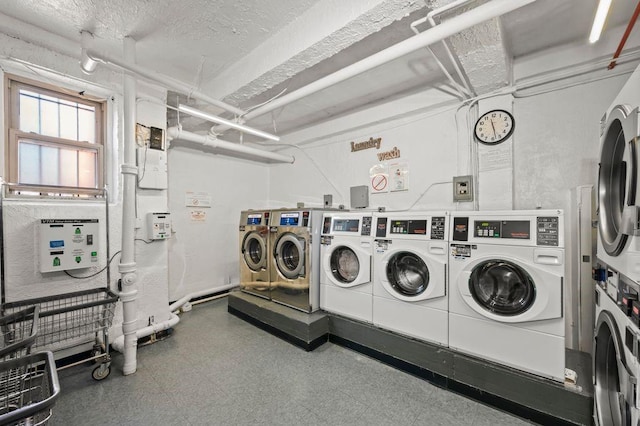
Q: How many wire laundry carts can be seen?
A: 3